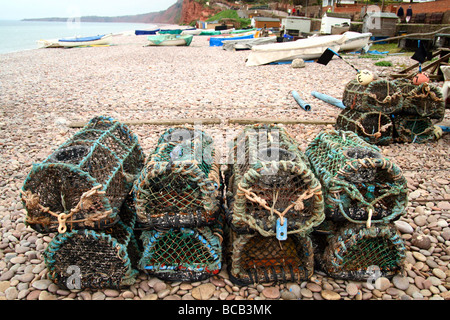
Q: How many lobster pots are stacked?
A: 12